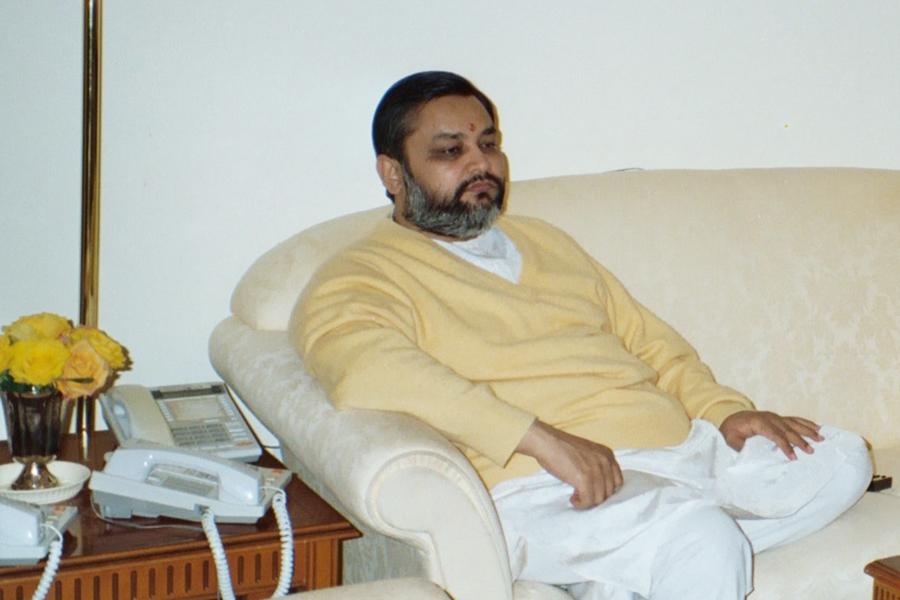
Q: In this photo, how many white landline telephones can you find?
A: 3